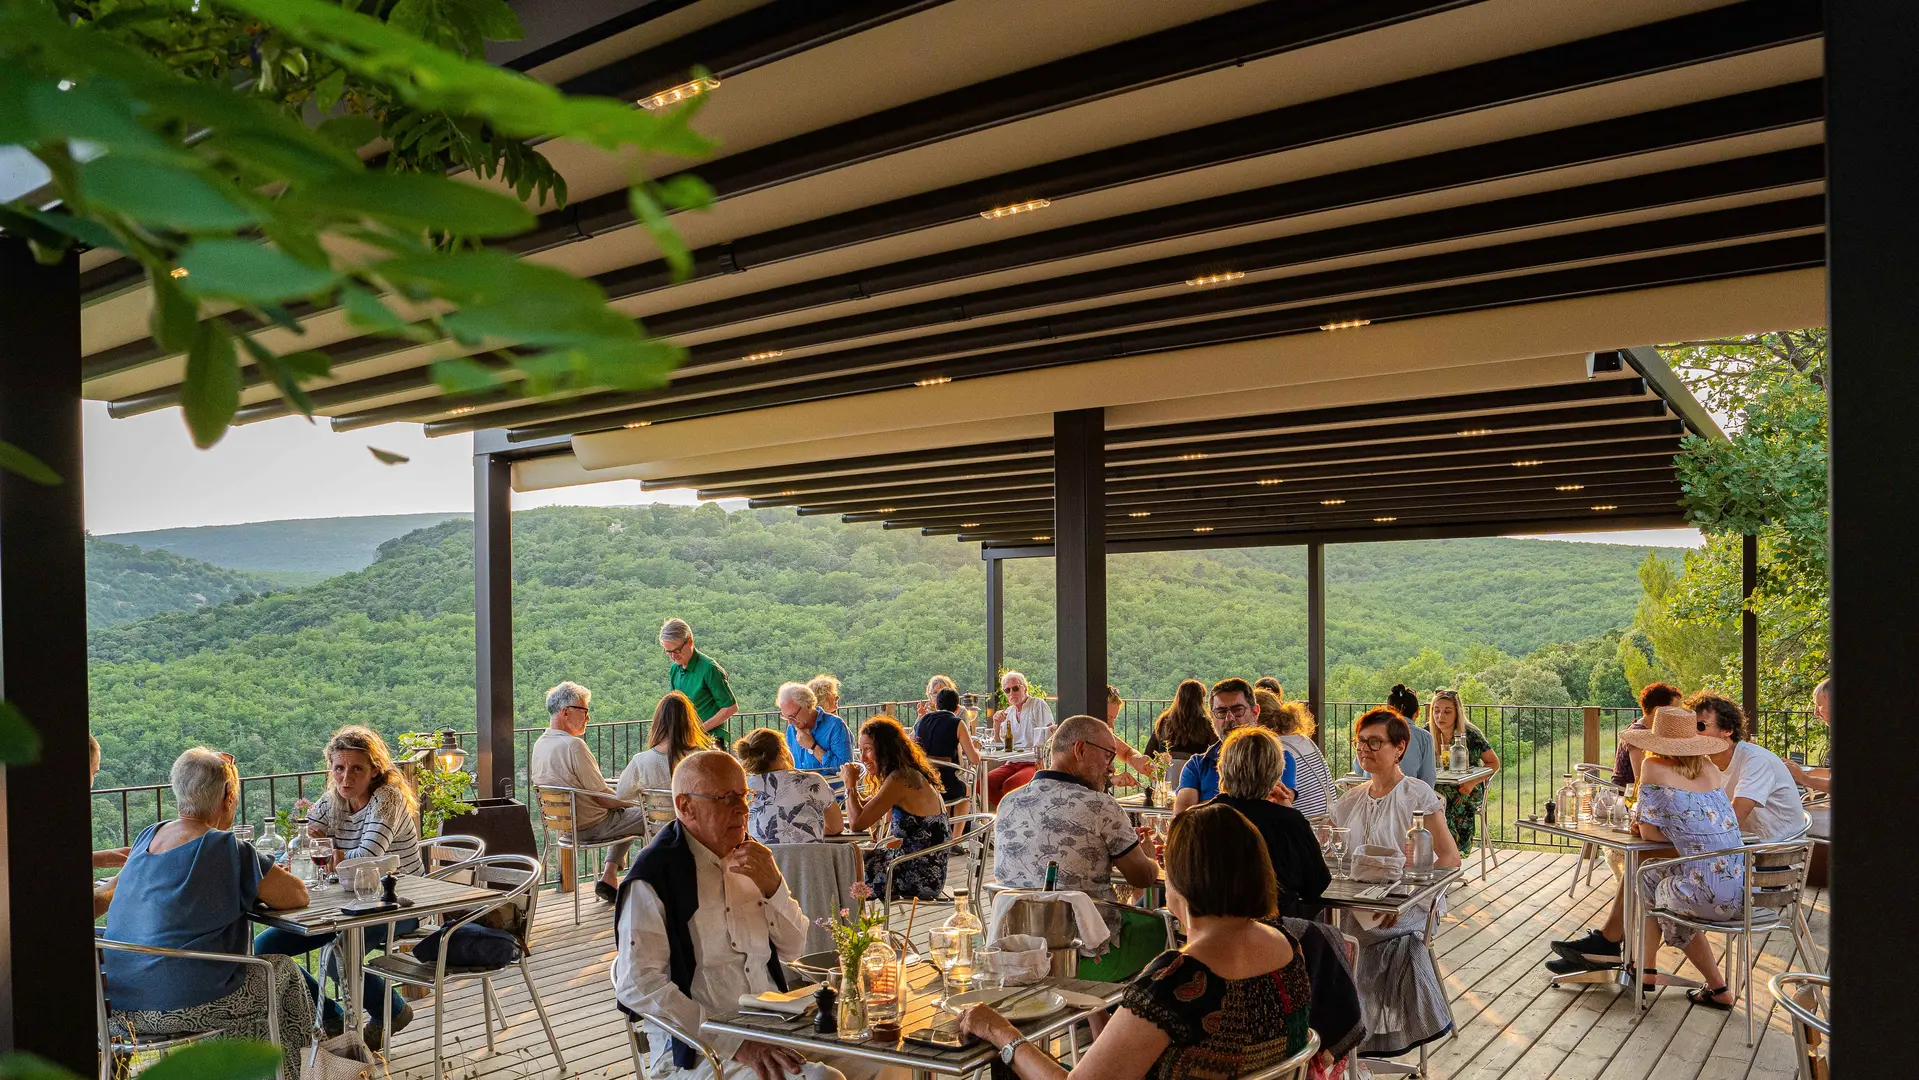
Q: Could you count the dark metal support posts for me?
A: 7